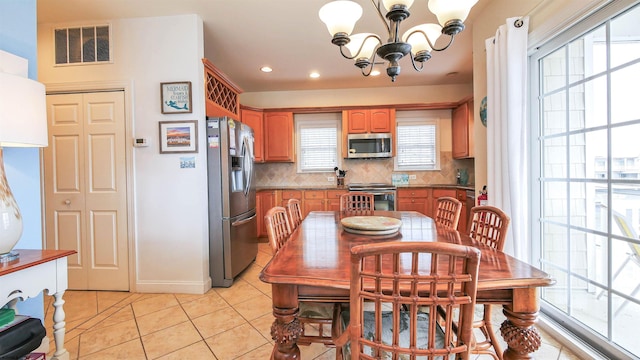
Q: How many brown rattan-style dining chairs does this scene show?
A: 6